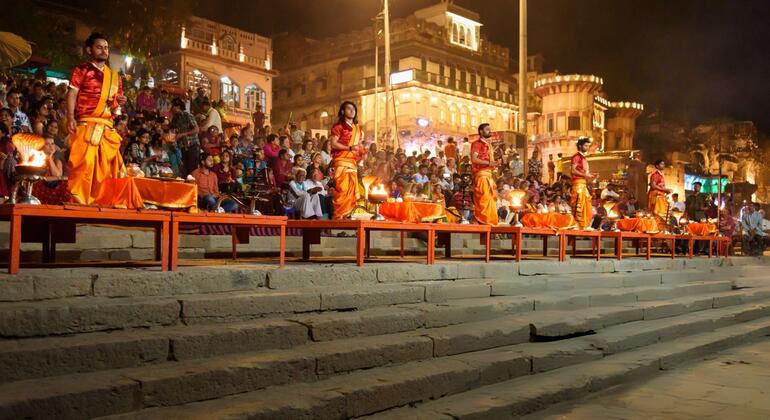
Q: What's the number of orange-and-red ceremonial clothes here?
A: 5